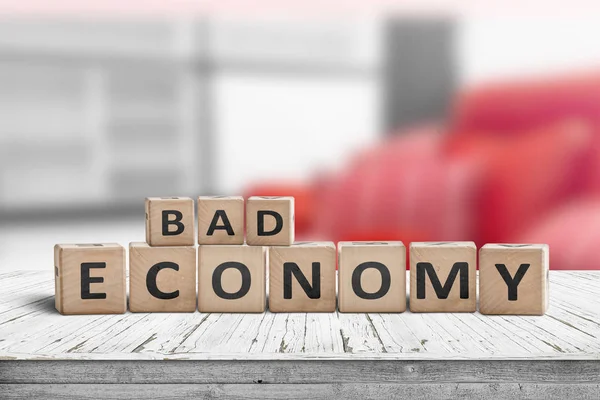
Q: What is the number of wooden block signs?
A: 10